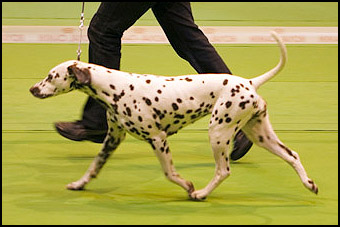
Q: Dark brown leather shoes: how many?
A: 2